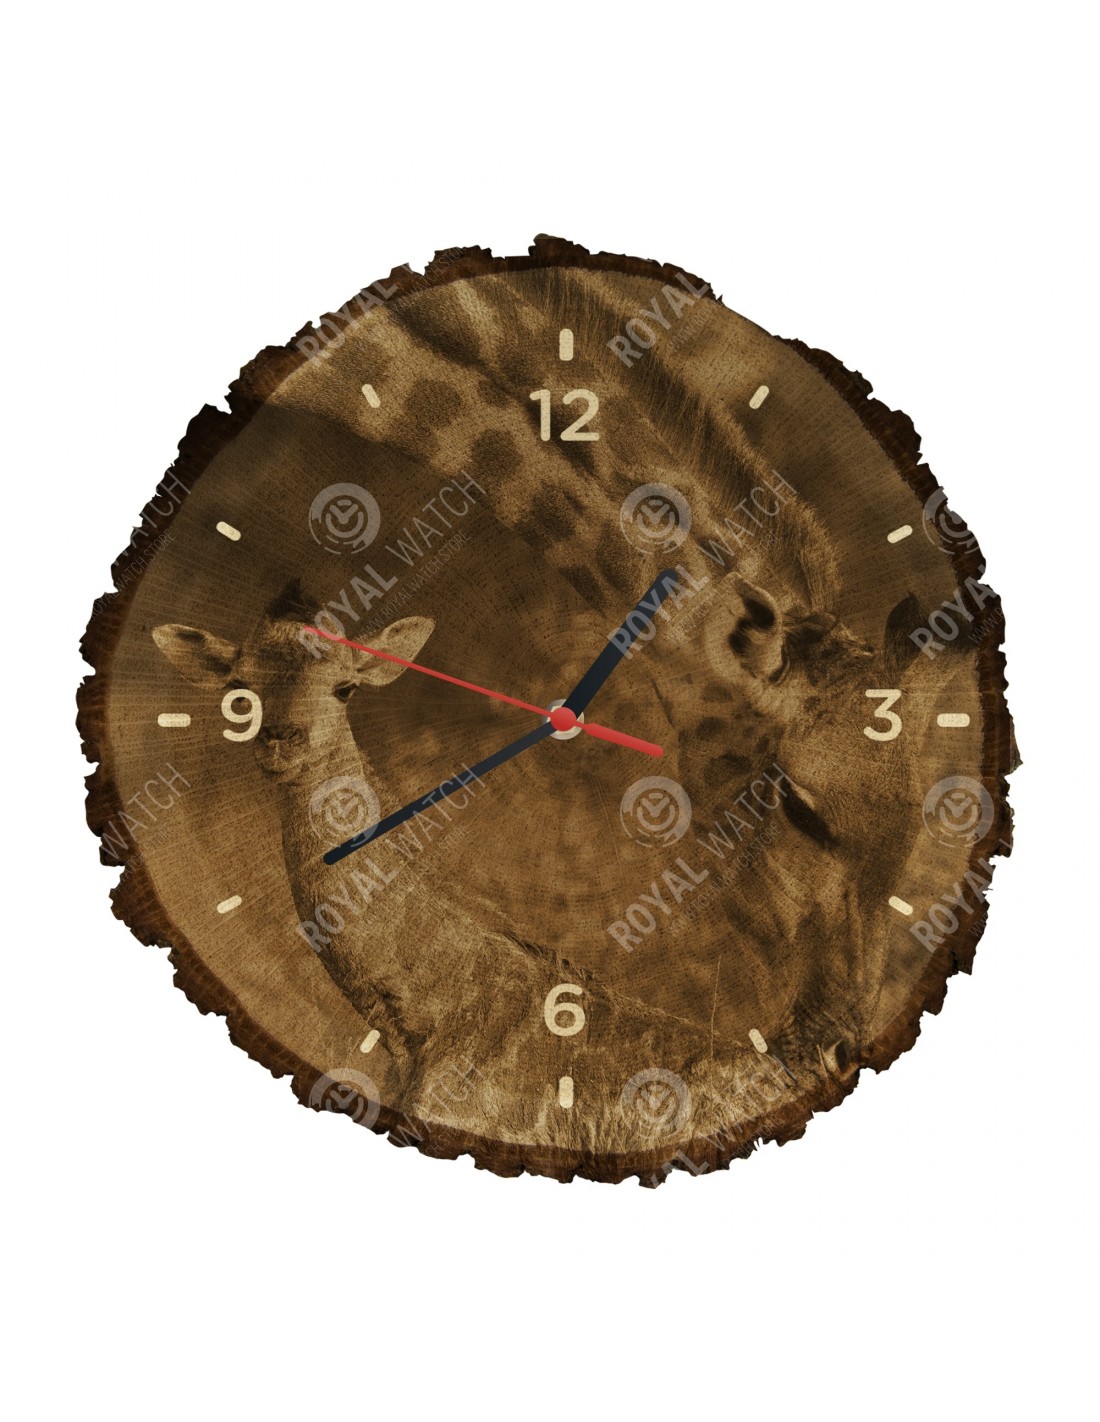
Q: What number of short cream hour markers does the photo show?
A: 12